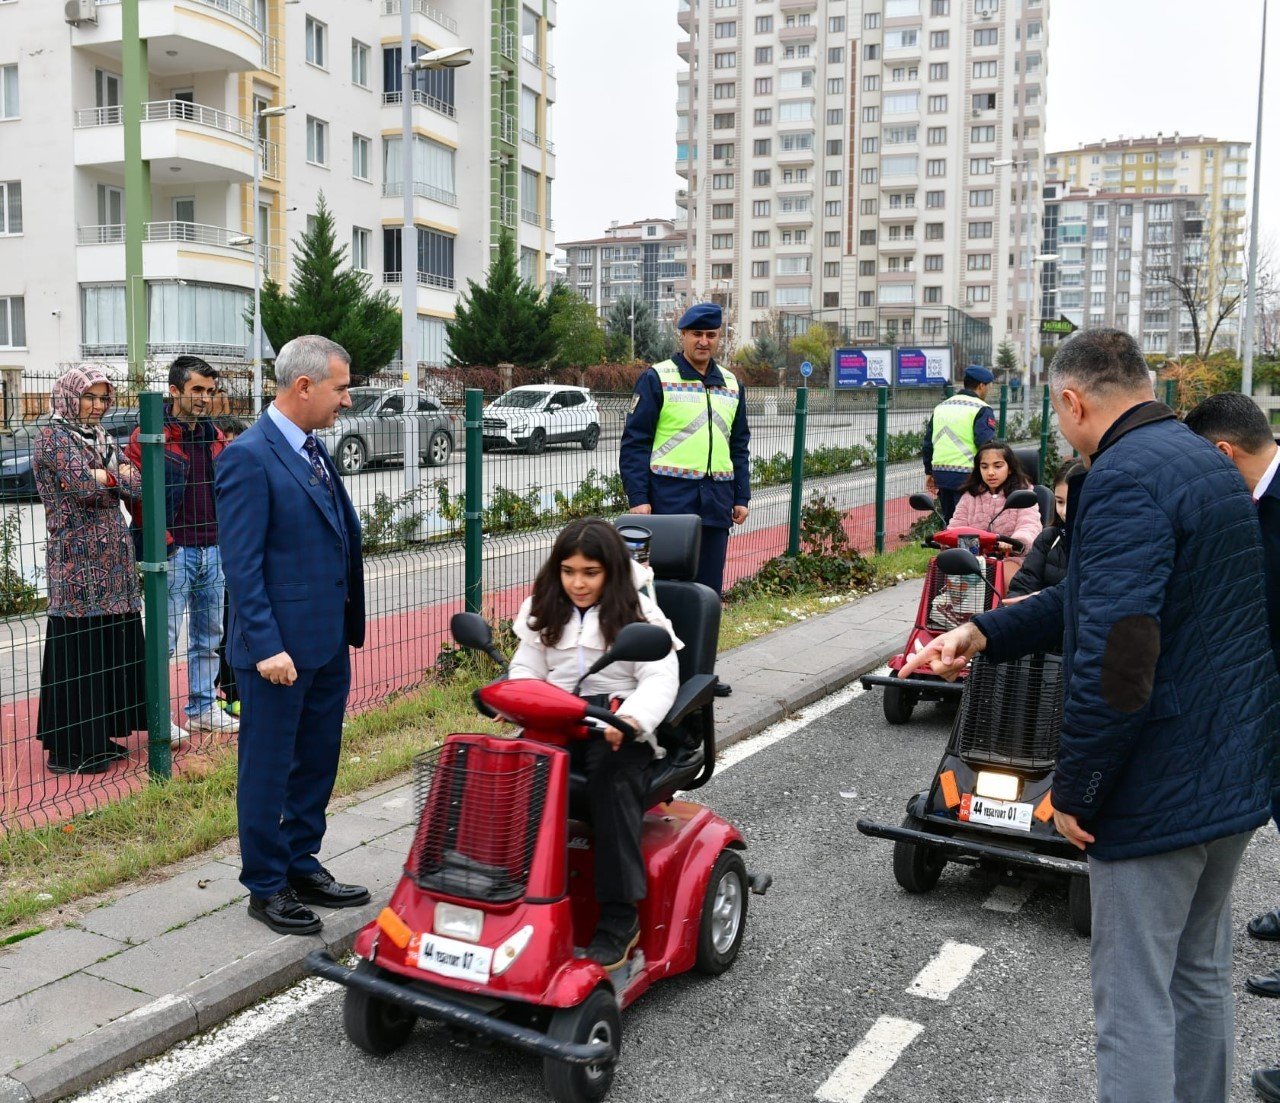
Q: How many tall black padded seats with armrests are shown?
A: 2